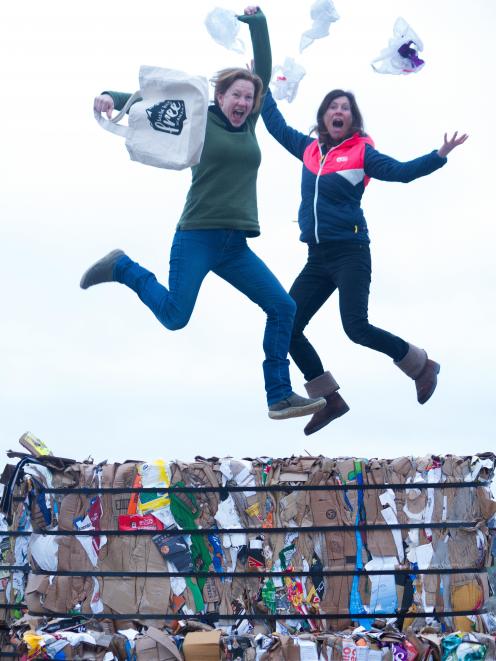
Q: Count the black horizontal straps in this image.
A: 4